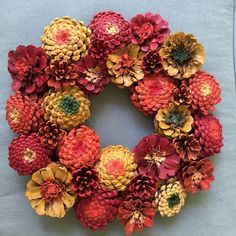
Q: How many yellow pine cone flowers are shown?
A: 8